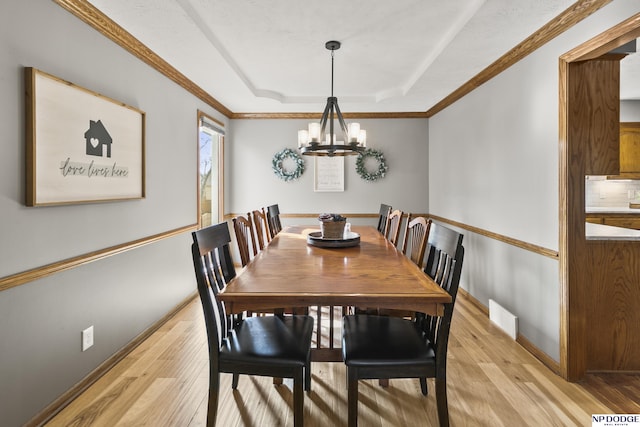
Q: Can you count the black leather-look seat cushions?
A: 2